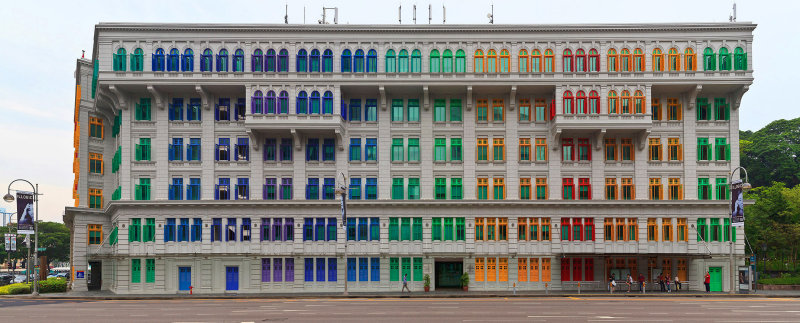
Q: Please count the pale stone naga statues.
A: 0